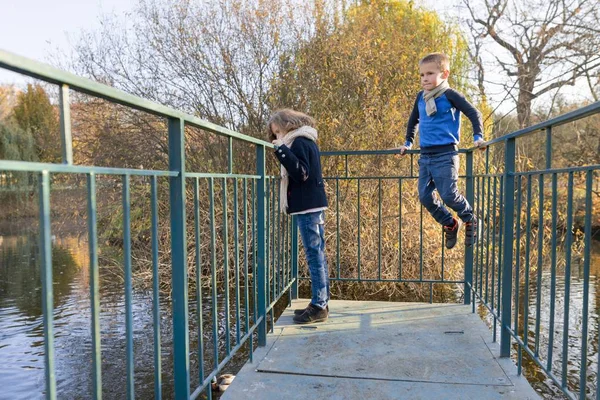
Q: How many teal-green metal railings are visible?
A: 3